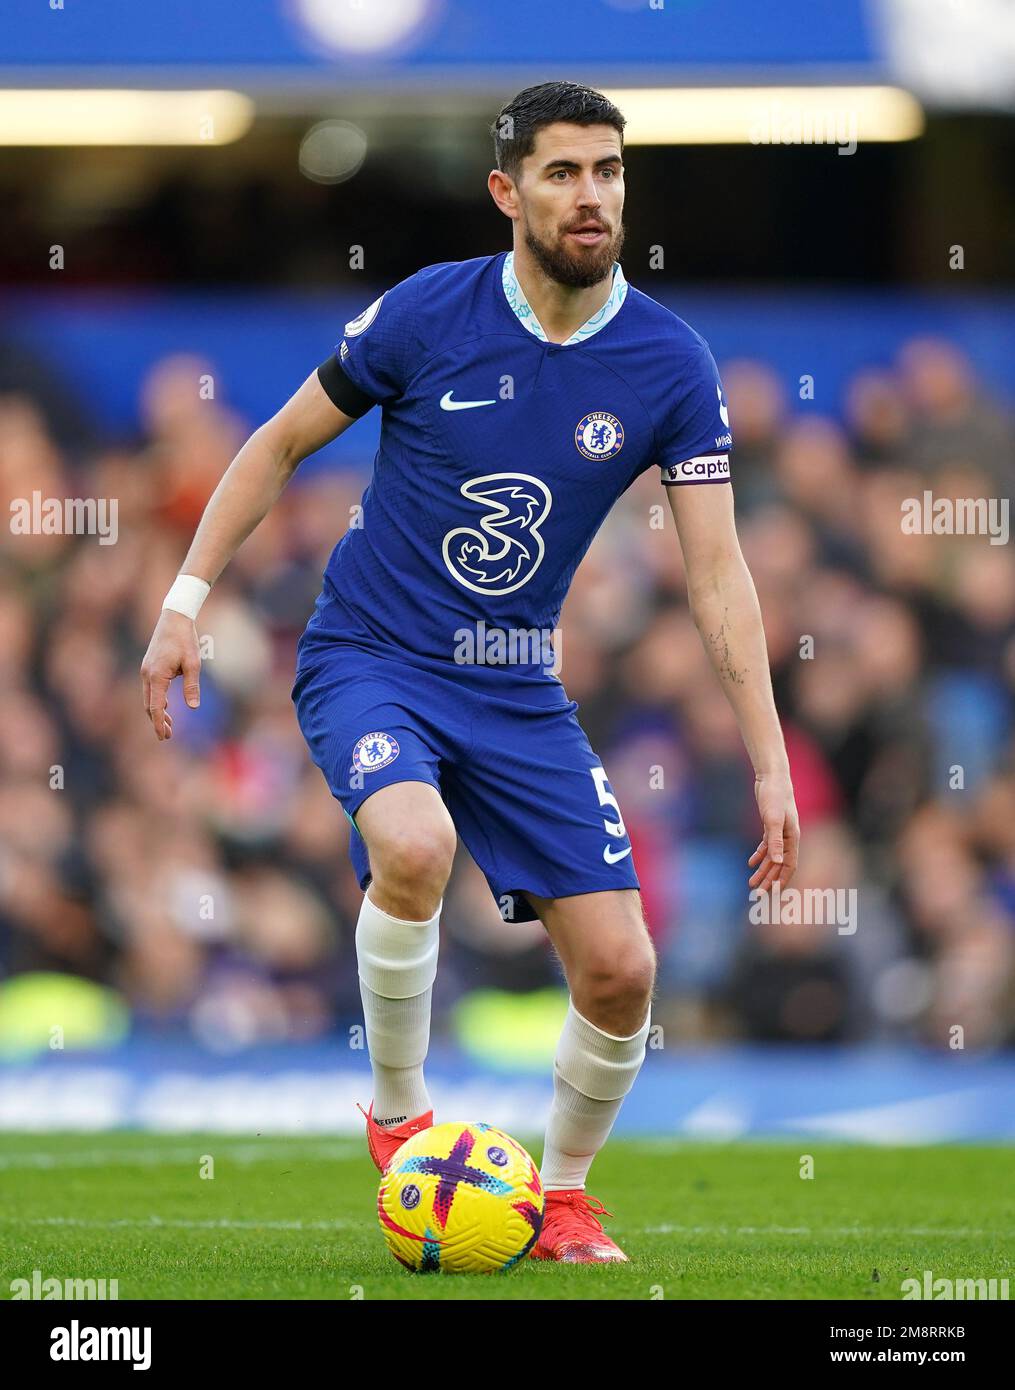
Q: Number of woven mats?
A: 0